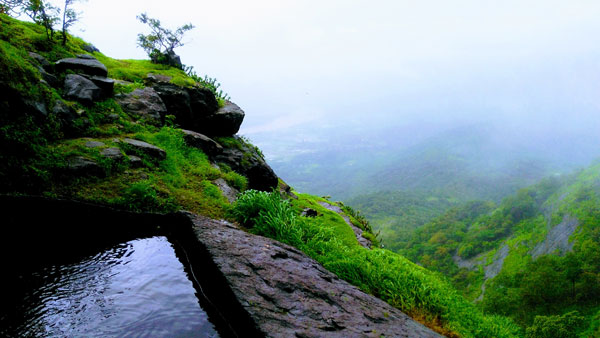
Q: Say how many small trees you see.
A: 3